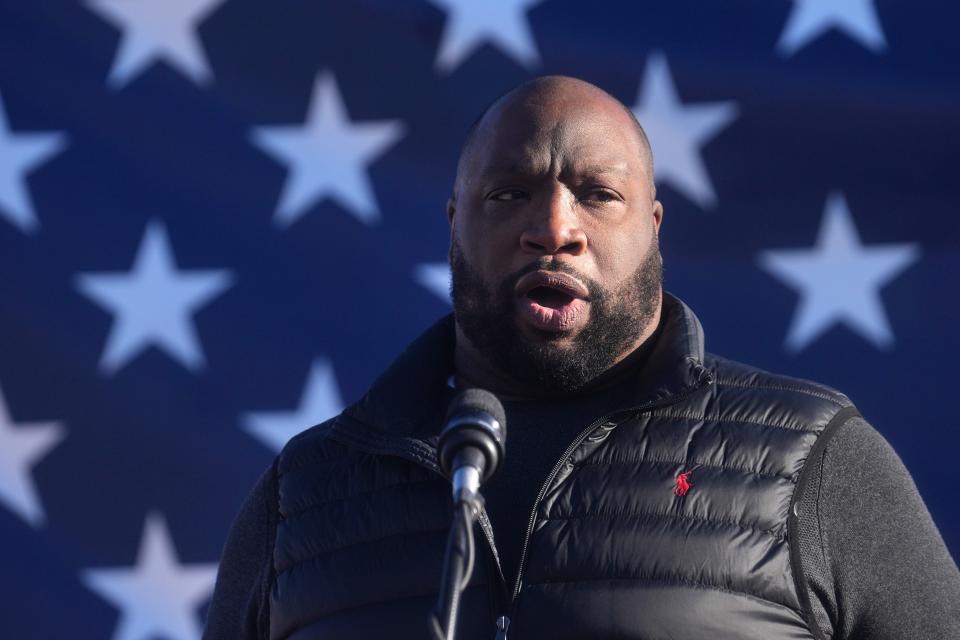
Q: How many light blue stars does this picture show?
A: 12